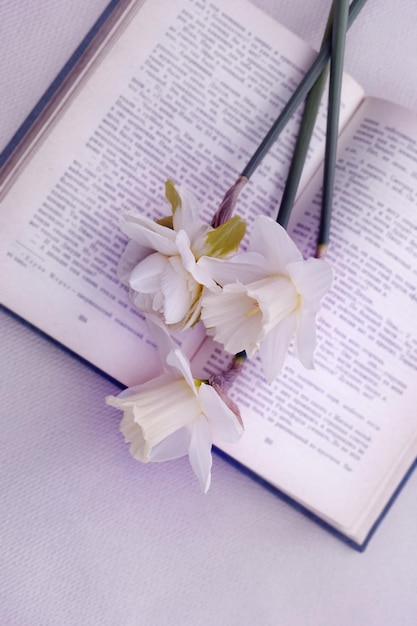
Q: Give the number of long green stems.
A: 3